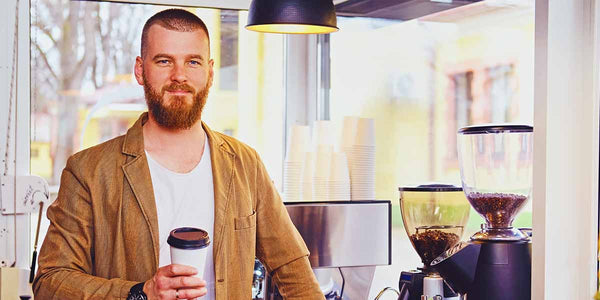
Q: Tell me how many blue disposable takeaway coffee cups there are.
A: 0